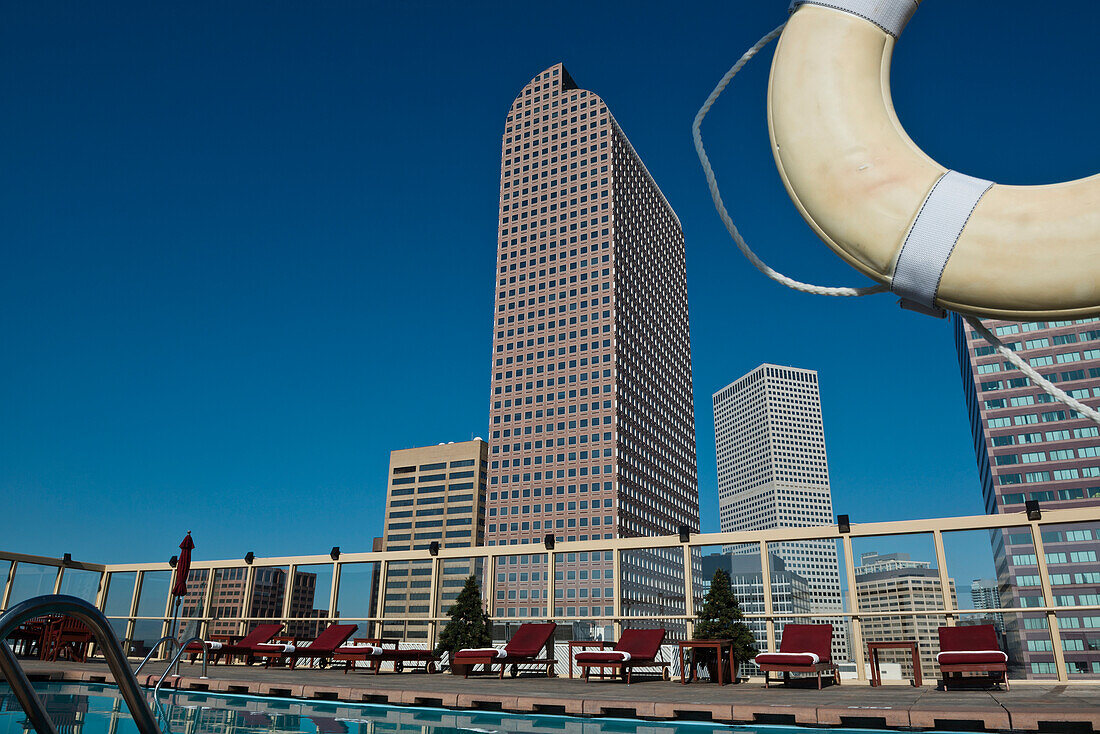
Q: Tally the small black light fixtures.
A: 9